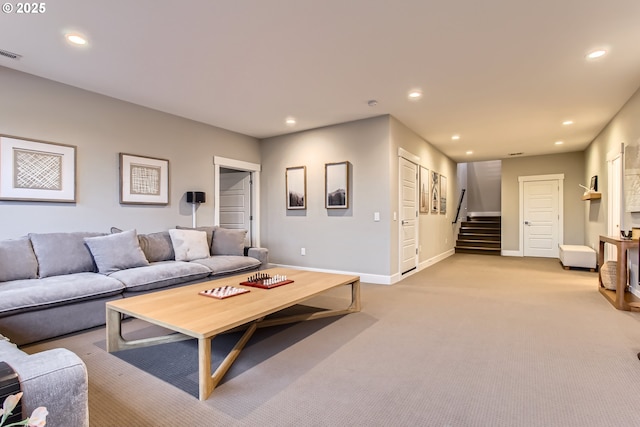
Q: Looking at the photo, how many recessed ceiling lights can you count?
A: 8